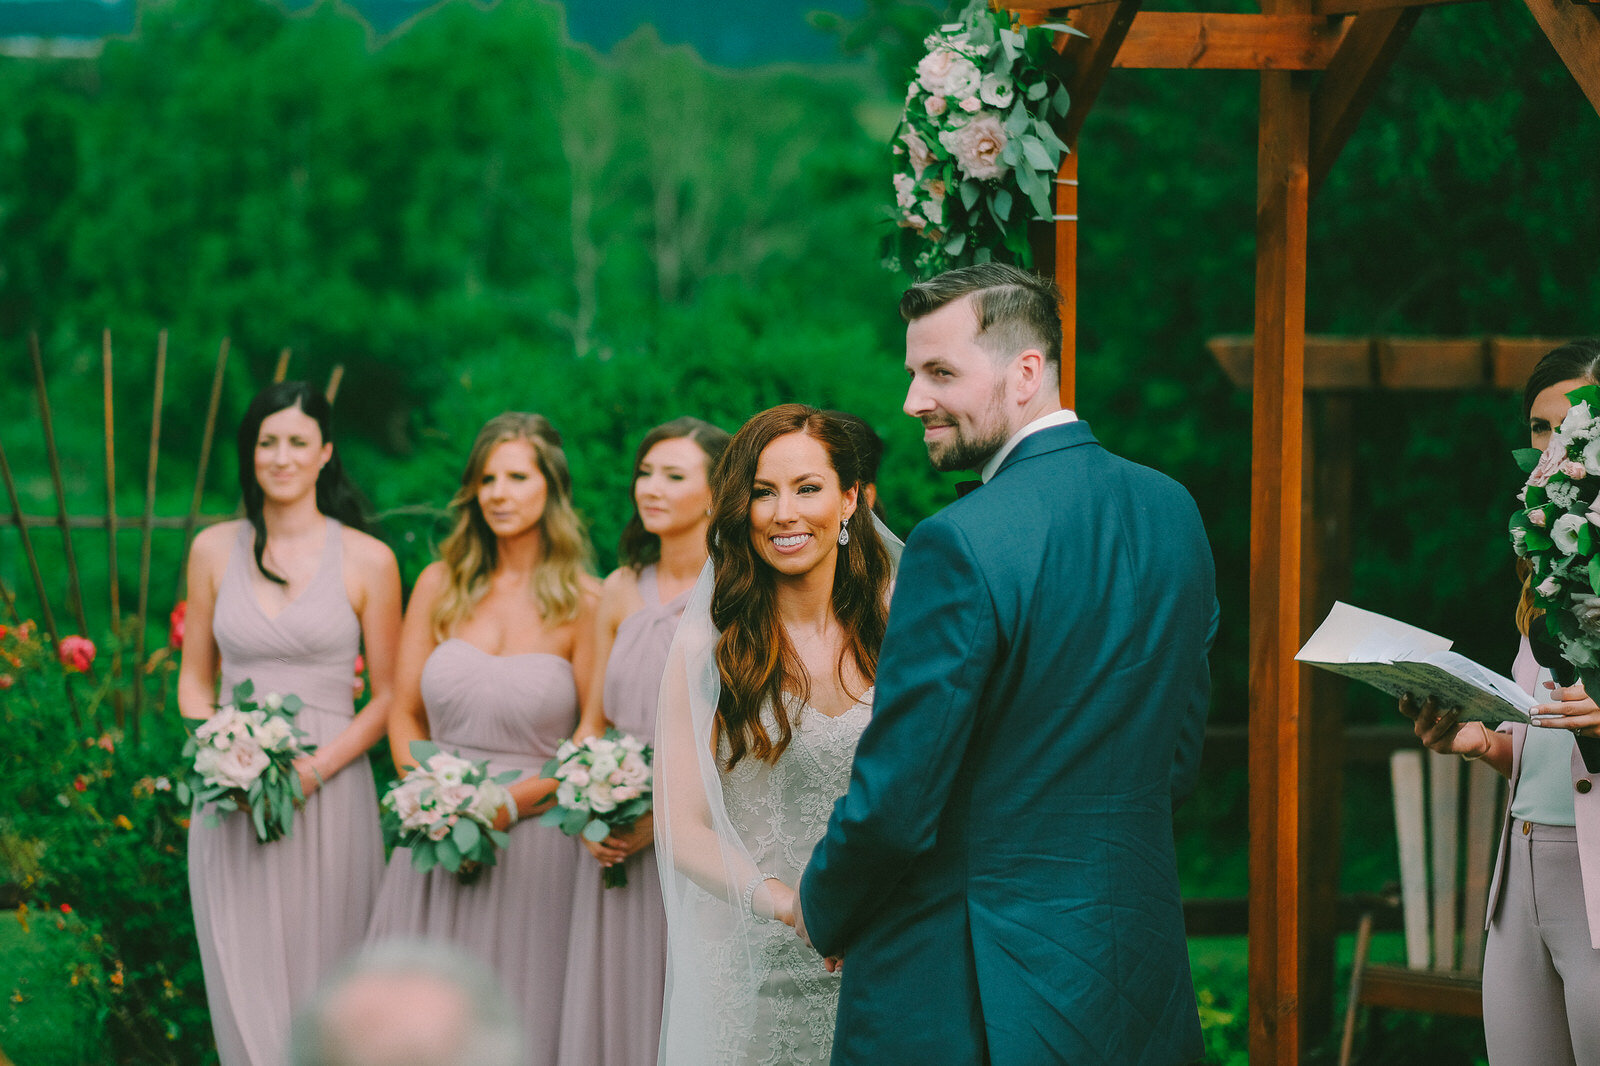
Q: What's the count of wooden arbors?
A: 2